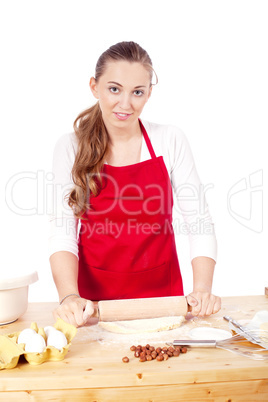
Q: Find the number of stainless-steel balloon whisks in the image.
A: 1